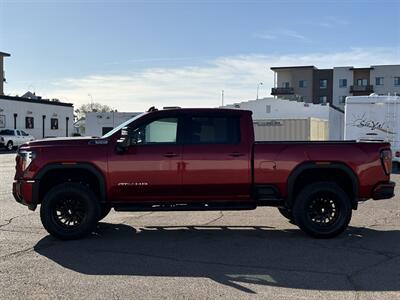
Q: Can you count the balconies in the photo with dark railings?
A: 2